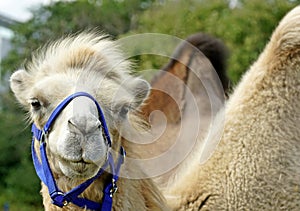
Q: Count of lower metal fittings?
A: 2